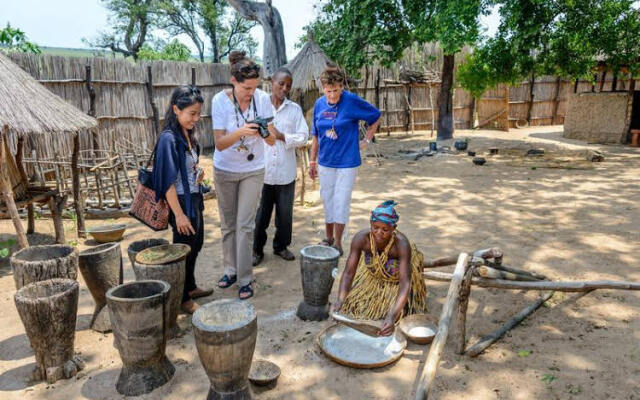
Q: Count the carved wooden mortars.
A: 8